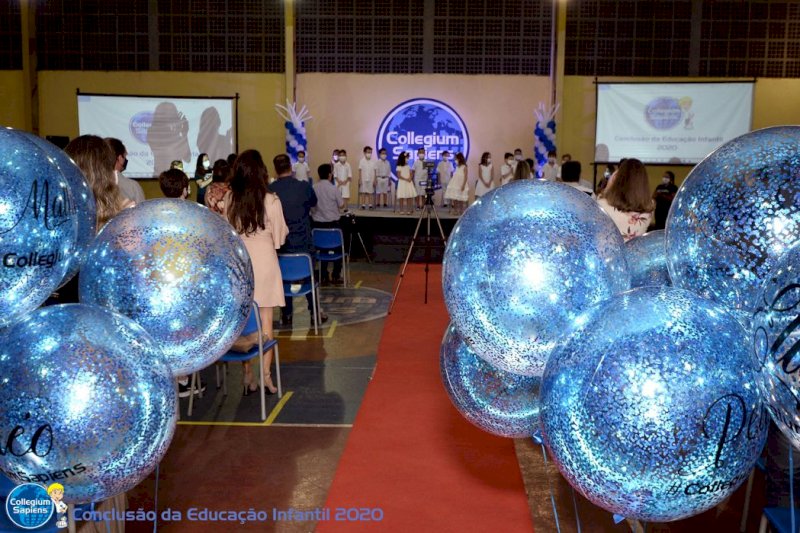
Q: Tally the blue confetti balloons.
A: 10